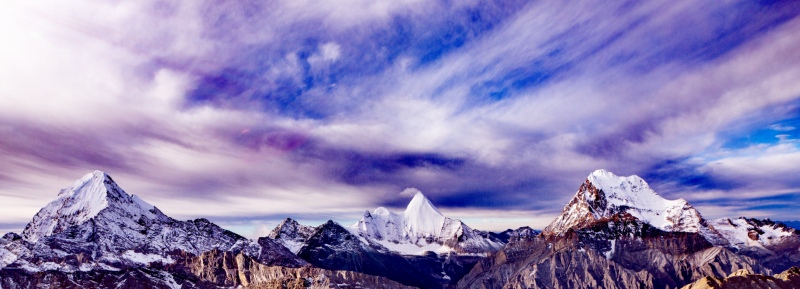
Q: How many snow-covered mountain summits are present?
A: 3